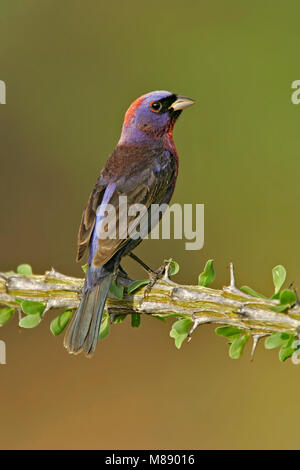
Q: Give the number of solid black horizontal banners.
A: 1